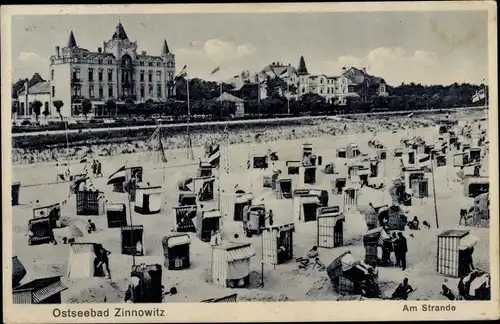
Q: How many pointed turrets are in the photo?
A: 4